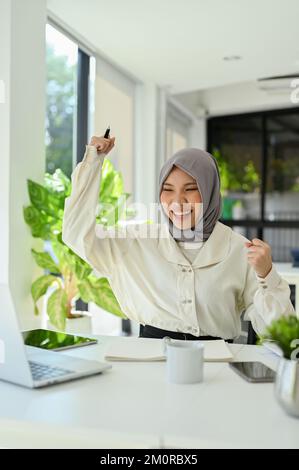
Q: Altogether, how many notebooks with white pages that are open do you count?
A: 1